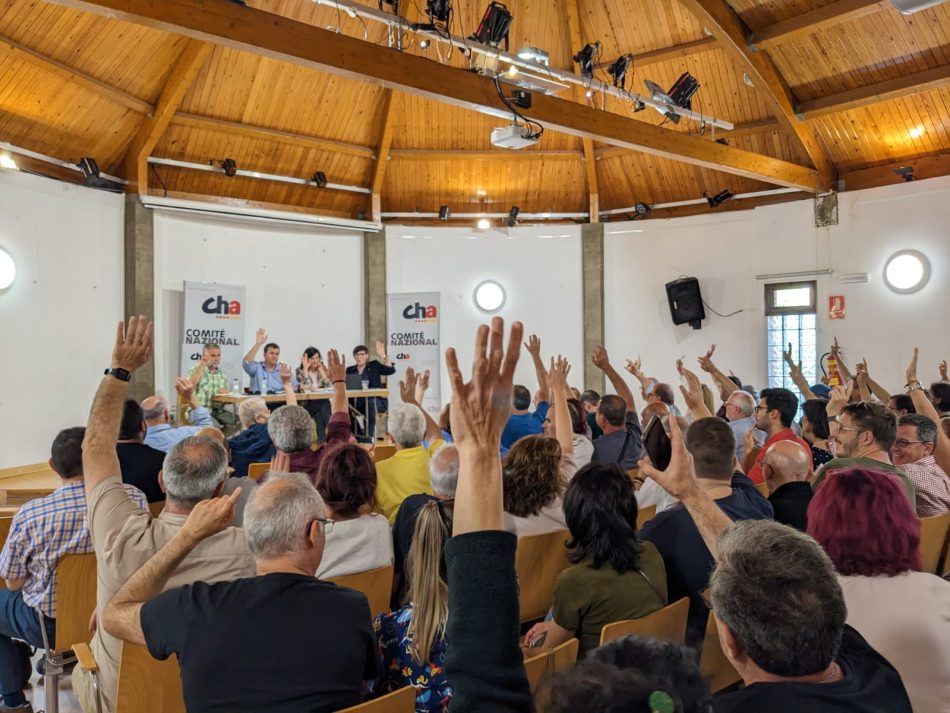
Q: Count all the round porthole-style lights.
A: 3